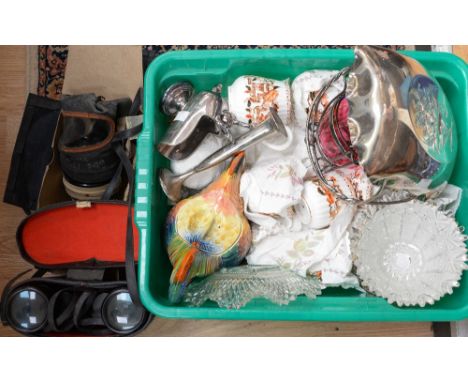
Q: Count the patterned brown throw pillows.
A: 0